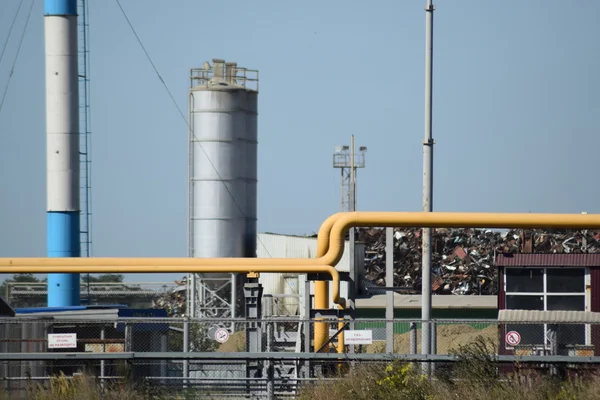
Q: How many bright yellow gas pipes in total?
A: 3